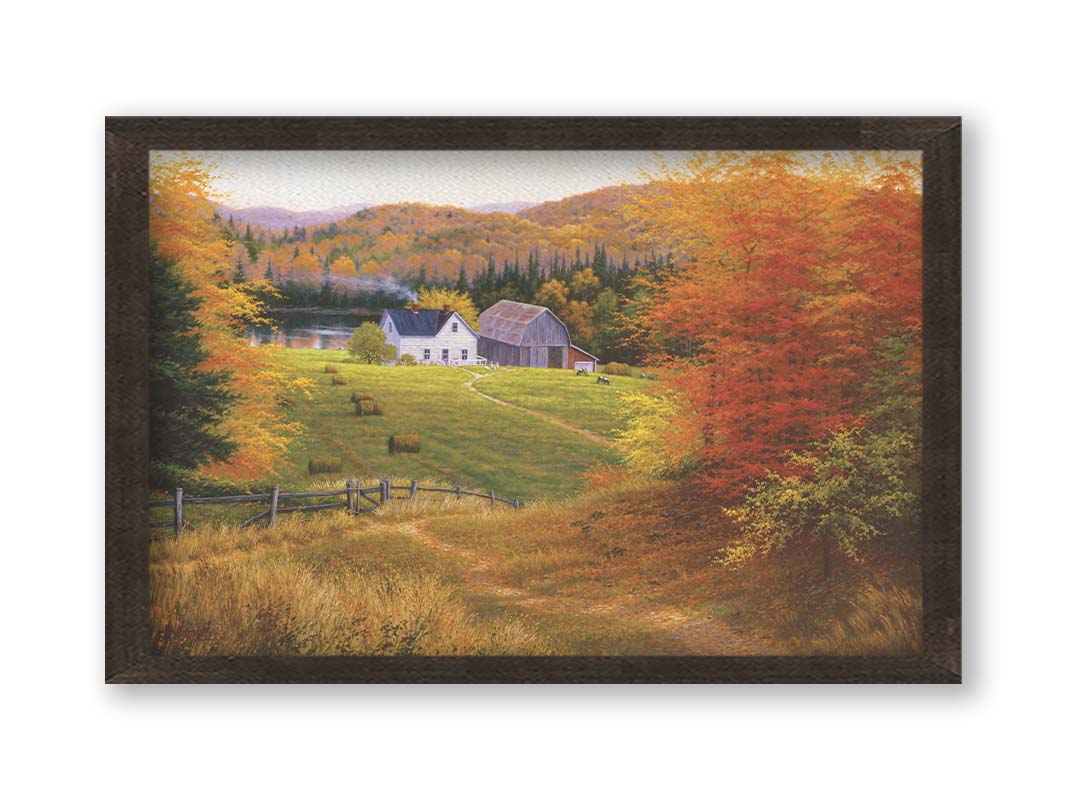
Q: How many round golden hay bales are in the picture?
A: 6